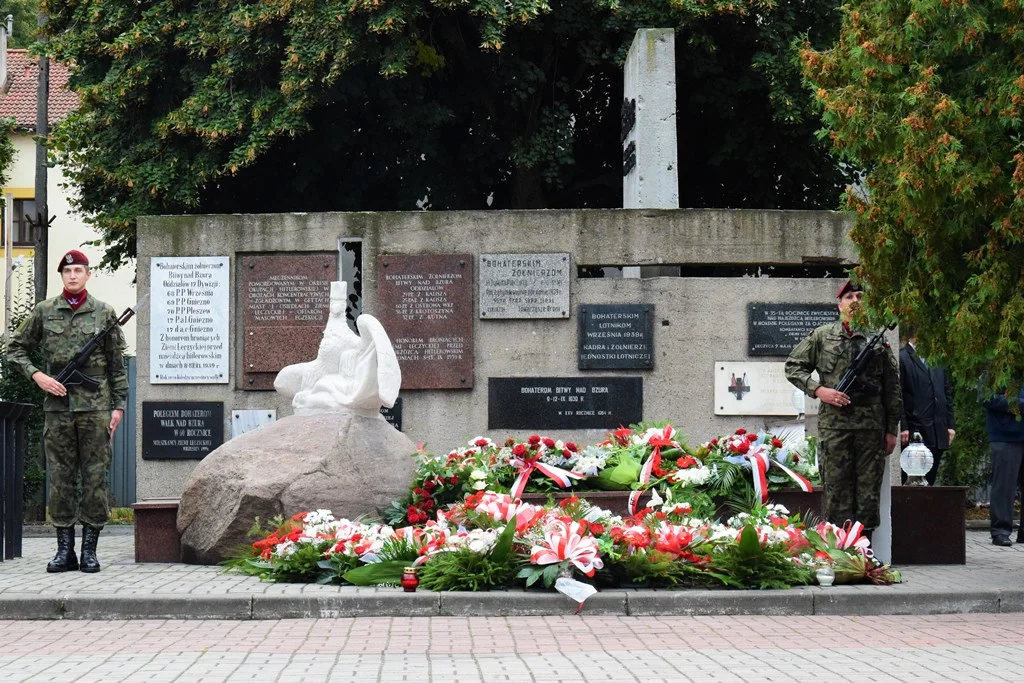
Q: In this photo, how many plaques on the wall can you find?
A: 11